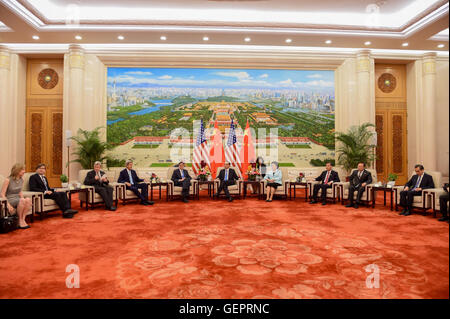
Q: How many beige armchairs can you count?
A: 11